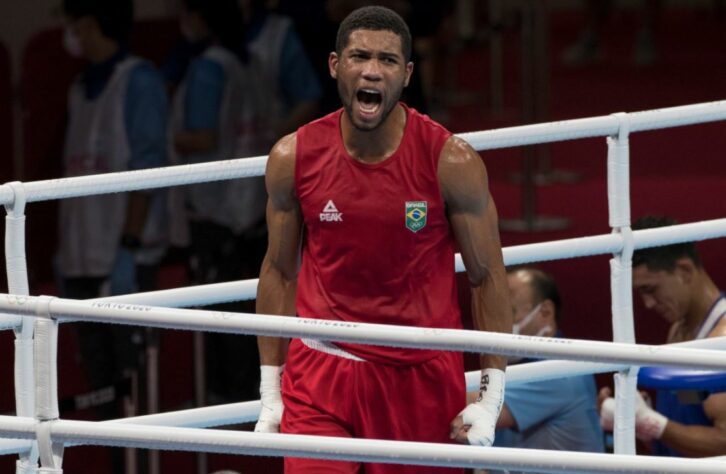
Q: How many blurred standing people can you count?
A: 3